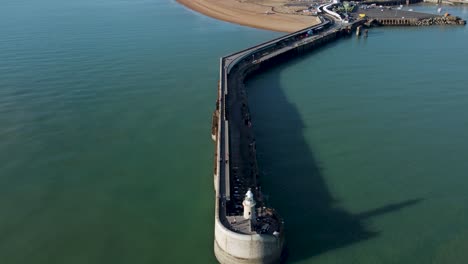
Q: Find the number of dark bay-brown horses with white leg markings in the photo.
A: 0